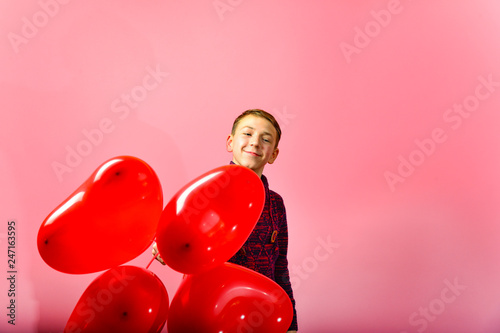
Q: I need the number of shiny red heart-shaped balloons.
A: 4